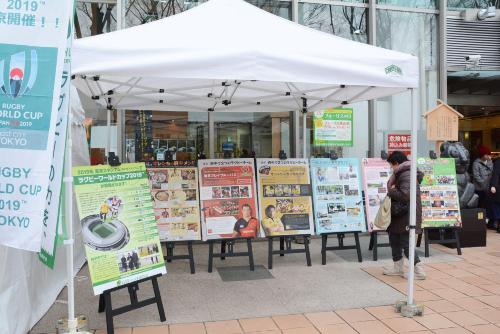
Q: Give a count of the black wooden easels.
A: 7